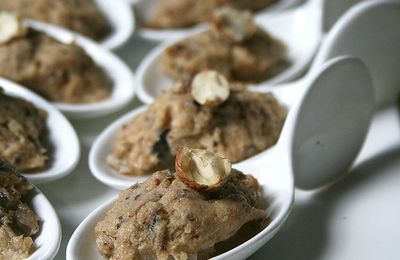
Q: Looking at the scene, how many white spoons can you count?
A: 8